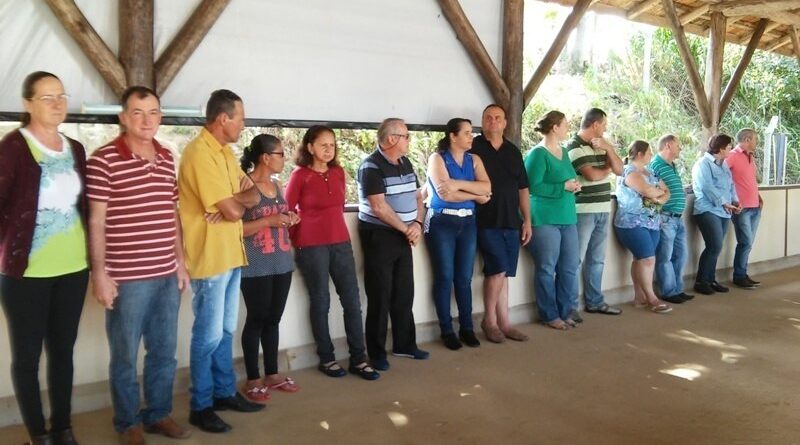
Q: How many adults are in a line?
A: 14